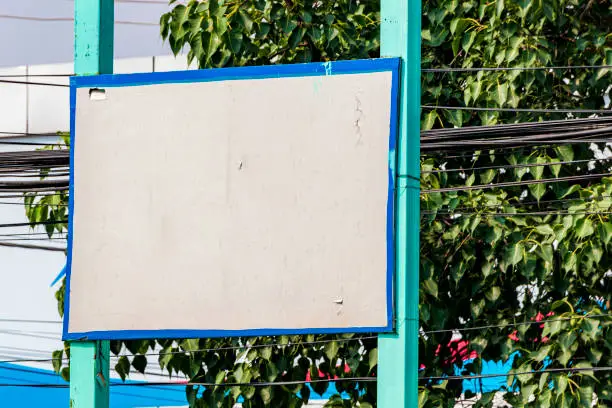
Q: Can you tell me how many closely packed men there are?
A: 0